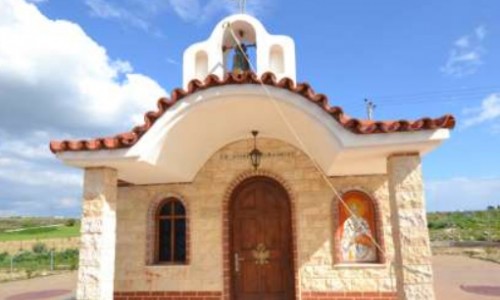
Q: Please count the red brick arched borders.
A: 3